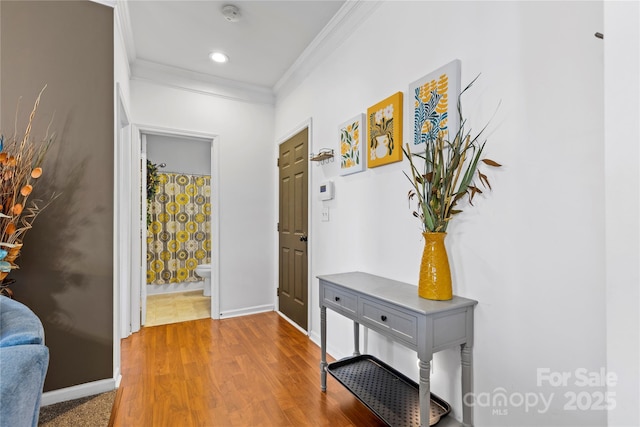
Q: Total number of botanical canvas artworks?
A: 3